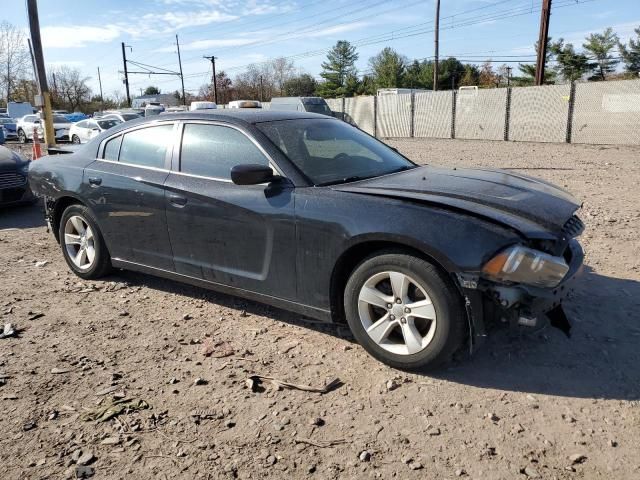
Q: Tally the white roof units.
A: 2